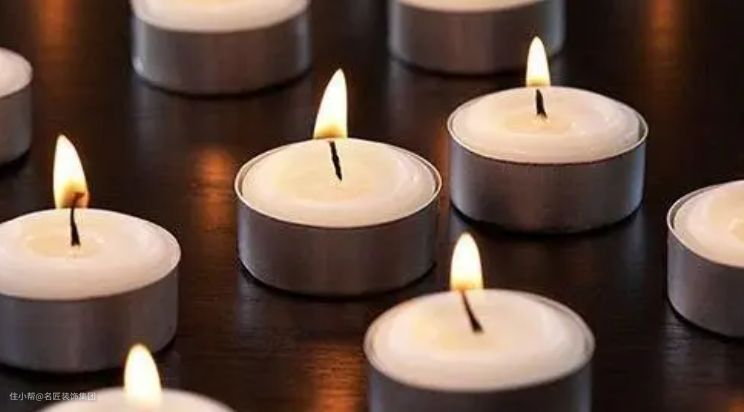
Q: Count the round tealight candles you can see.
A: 9